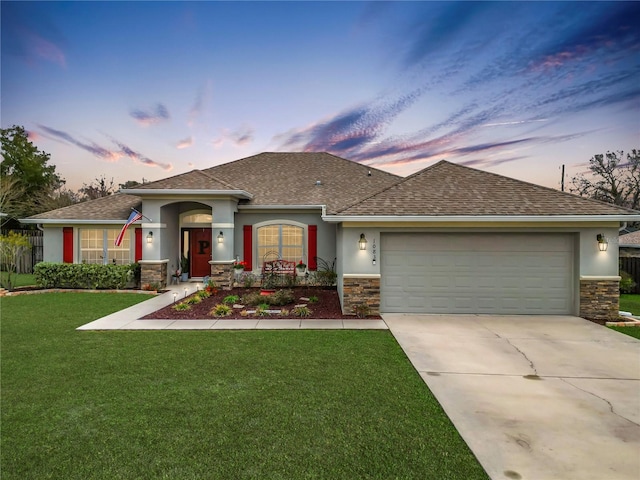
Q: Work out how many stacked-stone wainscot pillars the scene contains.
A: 4